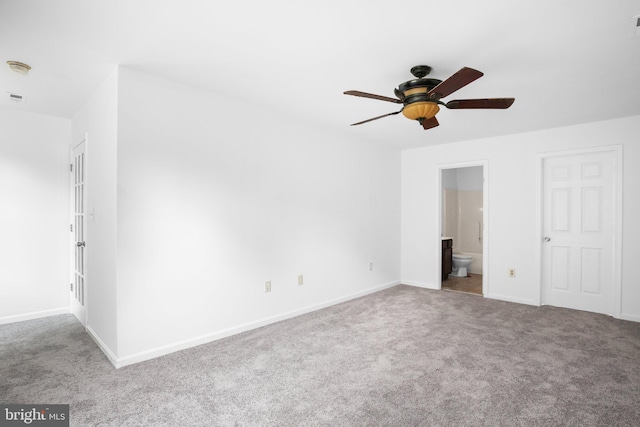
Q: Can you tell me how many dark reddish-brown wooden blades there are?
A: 5